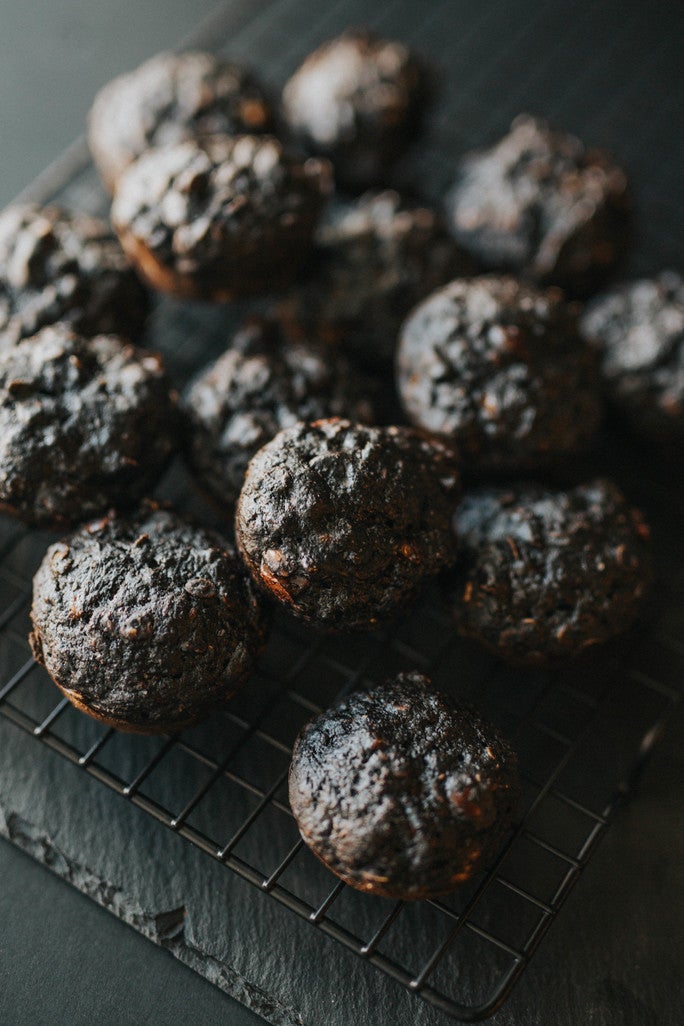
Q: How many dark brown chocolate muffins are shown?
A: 14